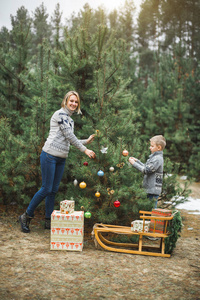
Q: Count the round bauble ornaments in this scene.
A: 8